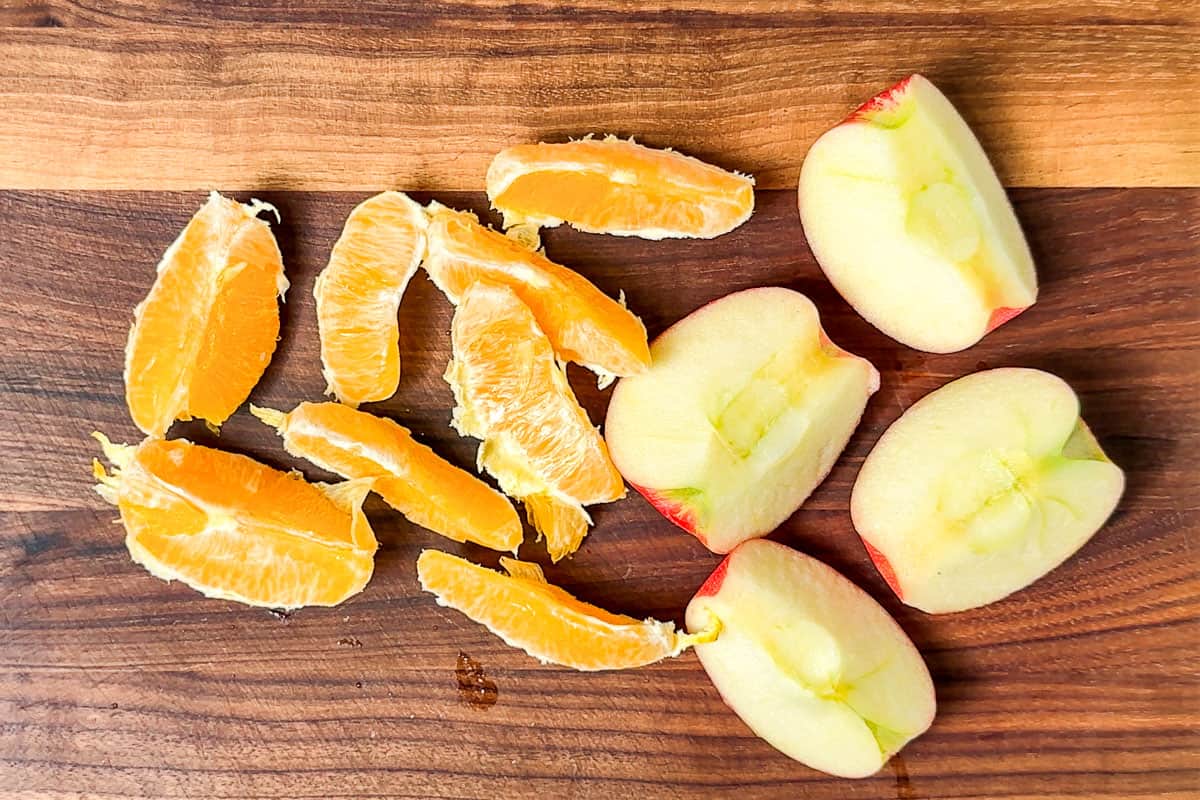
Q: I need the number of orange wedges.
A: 8